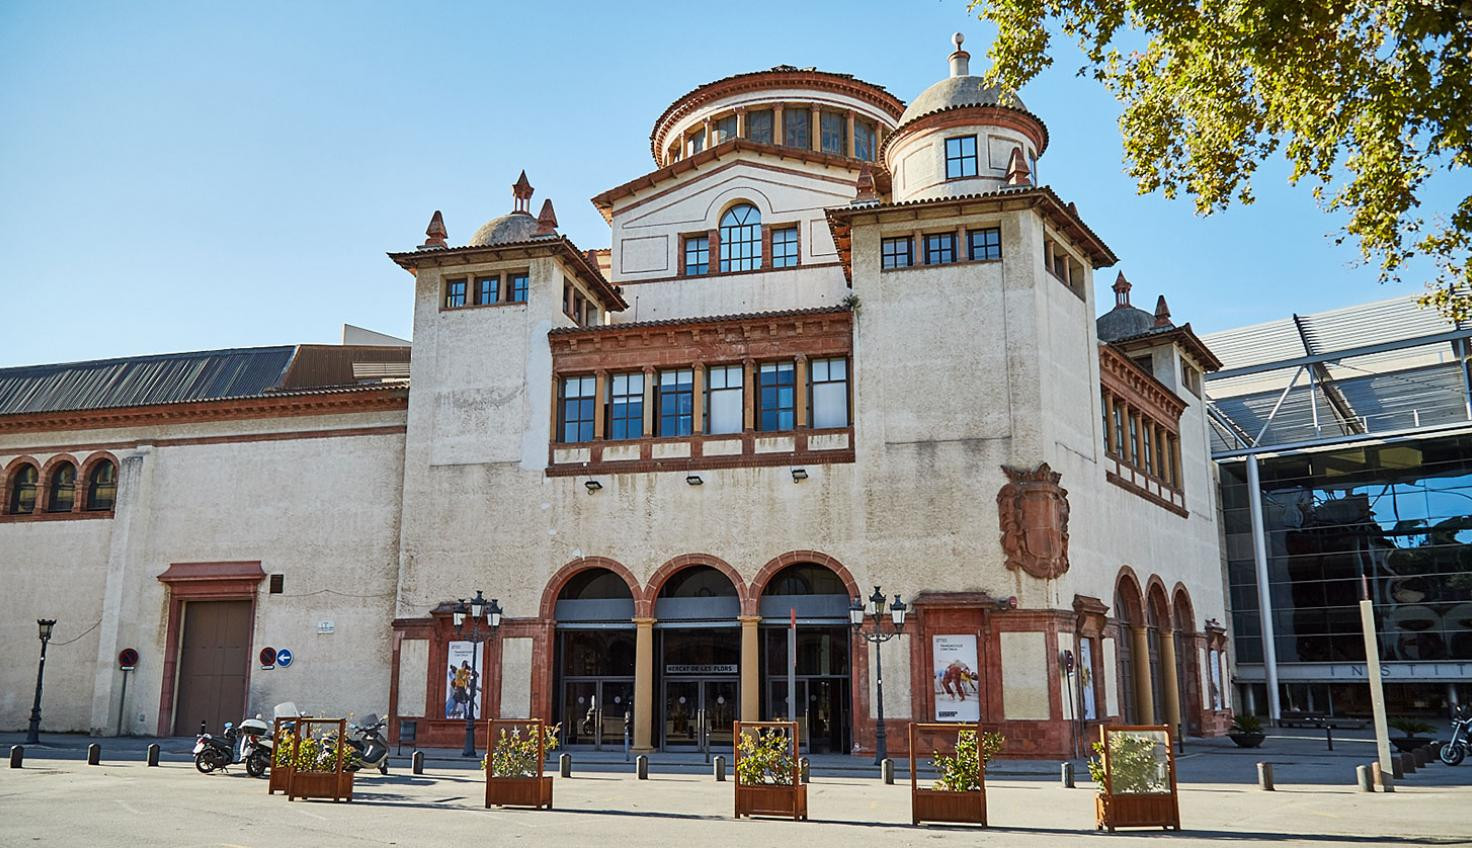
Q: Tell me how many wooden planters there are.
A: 6